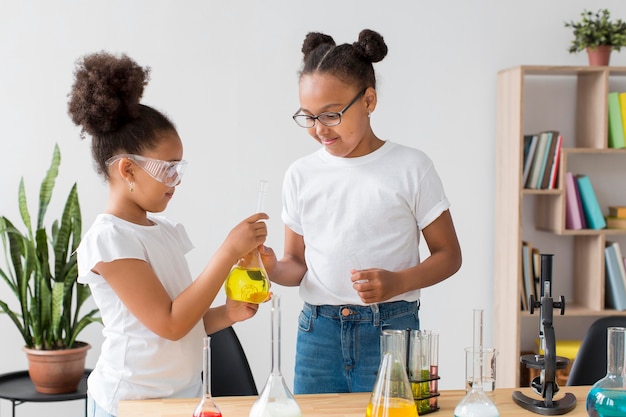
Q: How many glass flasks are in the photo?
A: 6